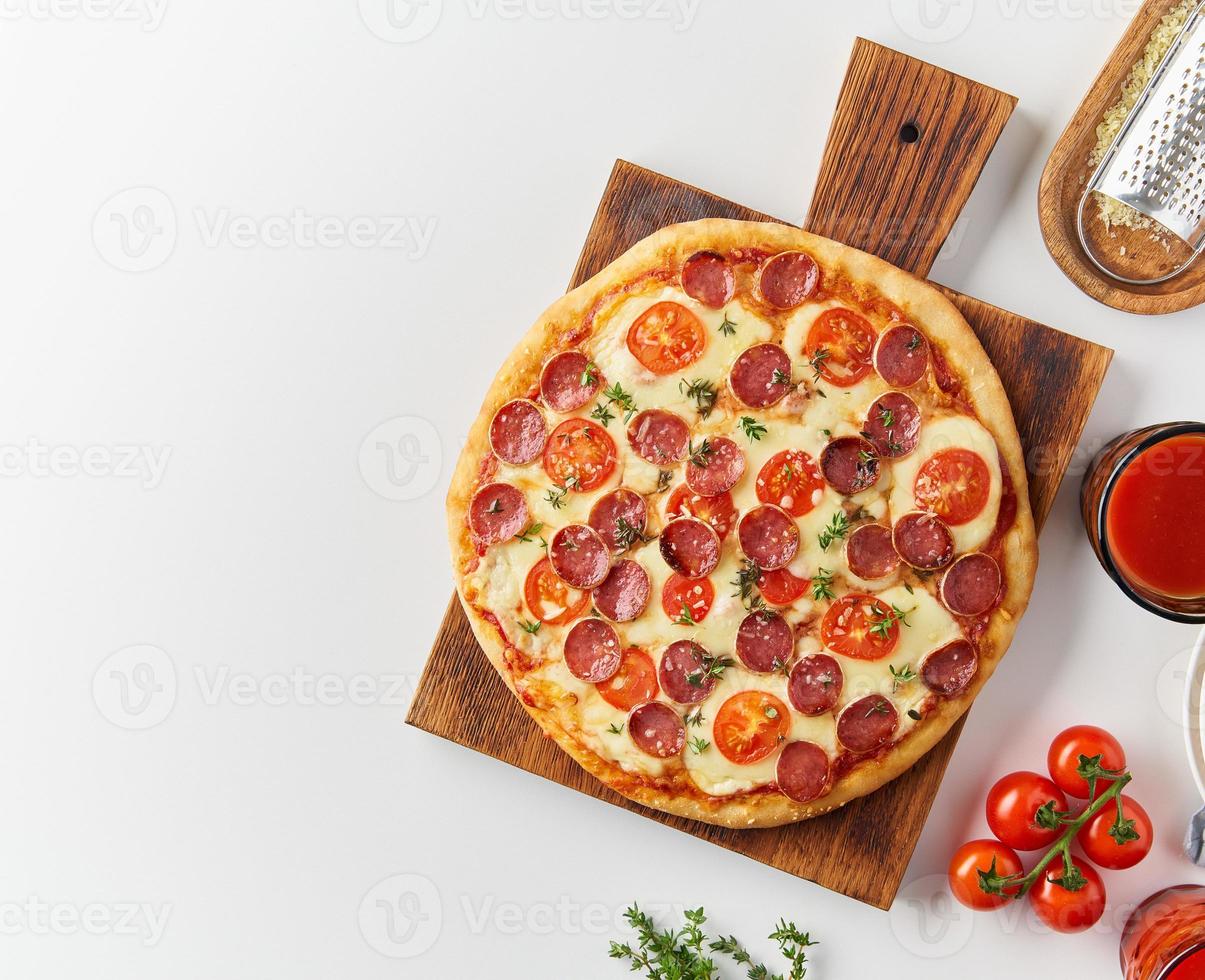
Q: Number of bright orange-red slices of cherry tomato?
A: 12